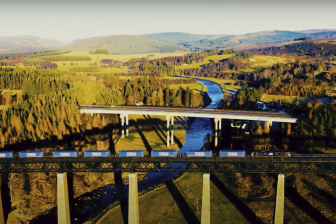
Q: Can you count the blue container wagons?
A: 8